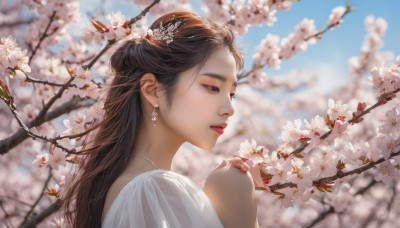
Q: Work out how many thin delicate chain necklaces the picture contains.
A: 1